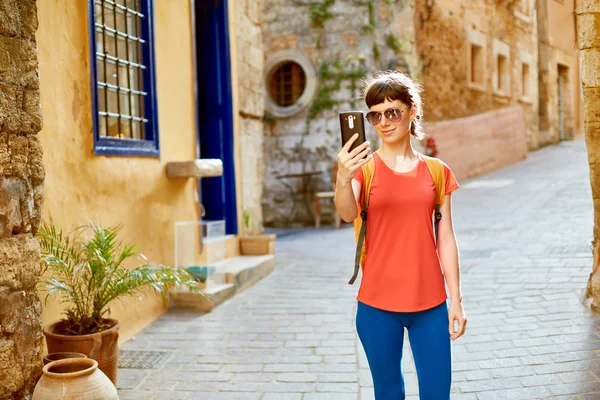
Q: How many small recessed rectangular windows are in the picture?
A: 3